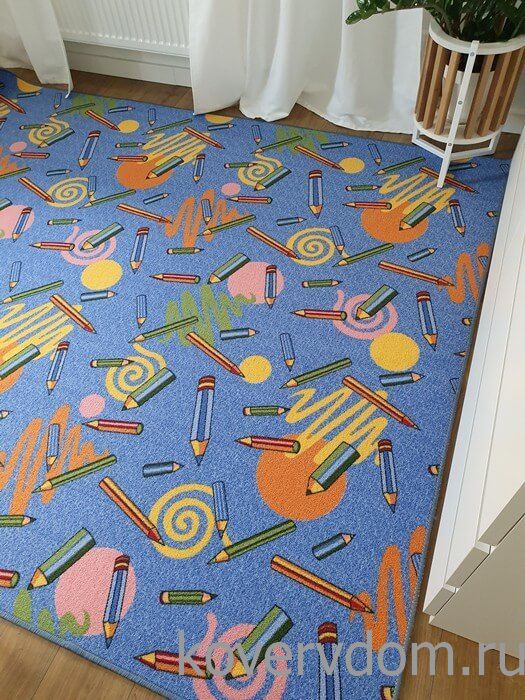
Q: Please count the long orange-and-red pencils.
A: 14